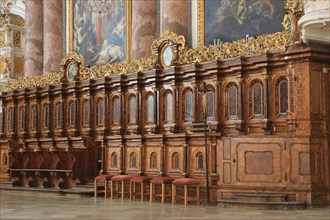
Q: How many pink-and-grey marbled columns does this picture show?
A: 4